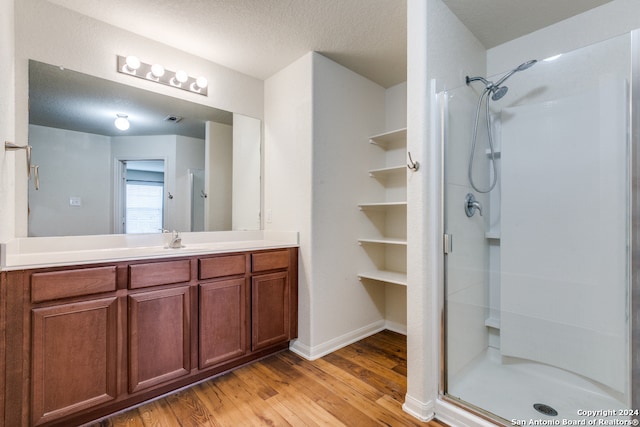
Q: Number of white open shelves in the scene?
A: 5